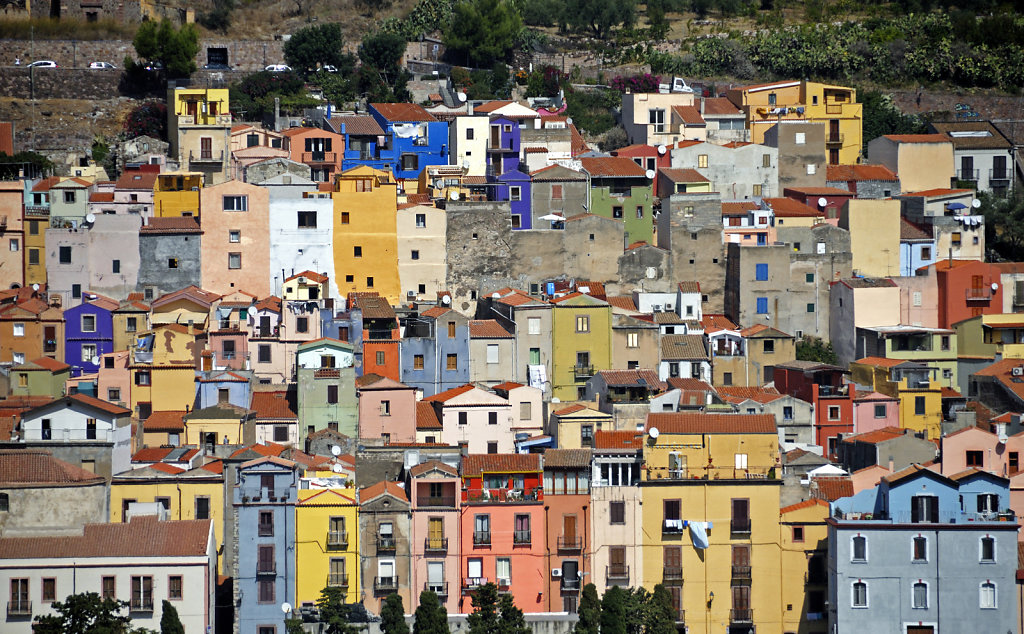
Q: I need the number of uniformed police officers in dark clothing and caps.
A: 0